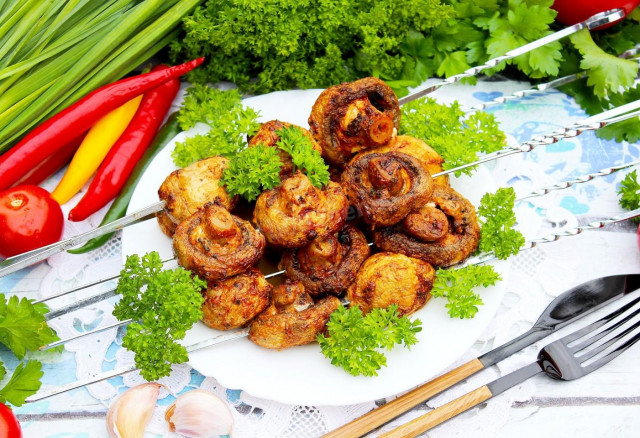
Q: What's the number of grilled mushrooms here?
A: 12